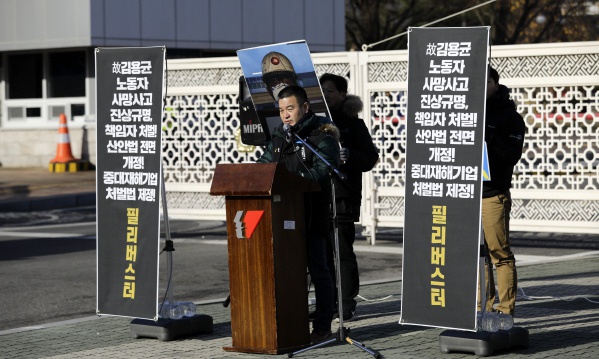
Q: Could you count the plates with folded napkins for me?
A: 0